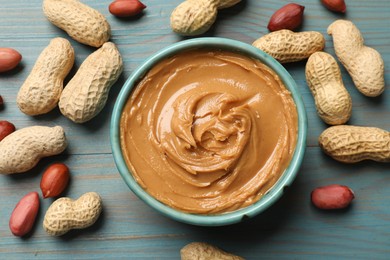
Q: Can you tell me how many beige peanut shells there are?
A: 11